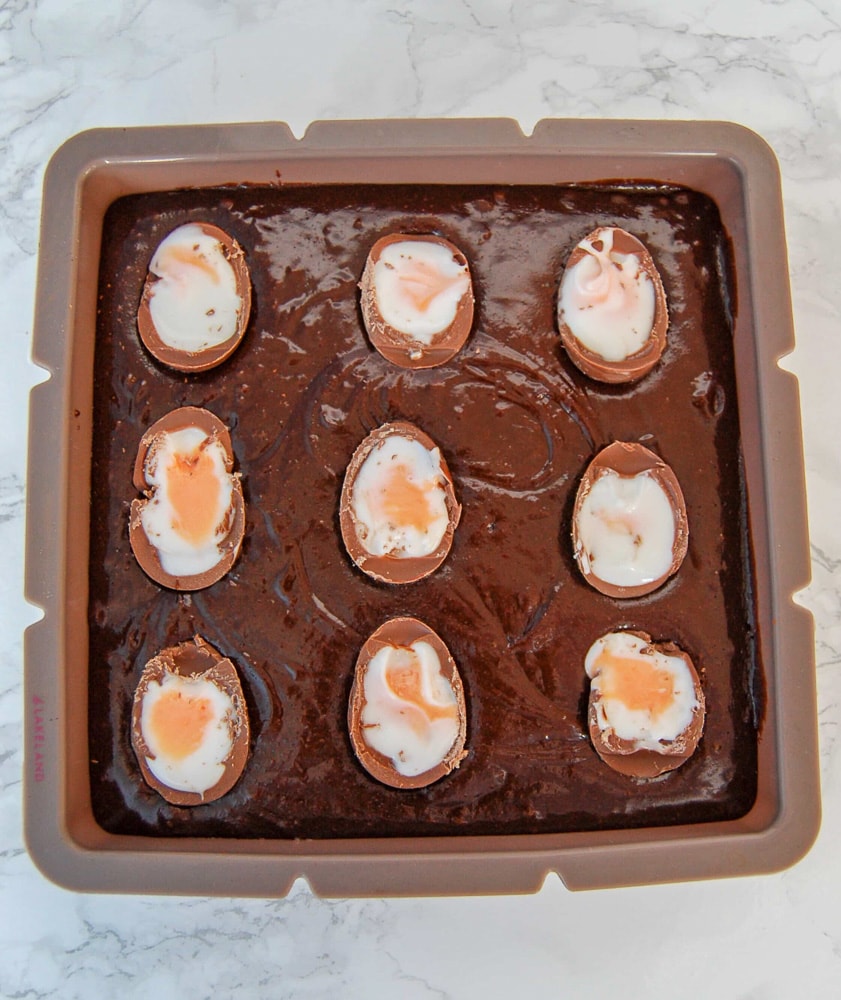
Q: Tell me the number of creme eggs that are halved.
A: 9